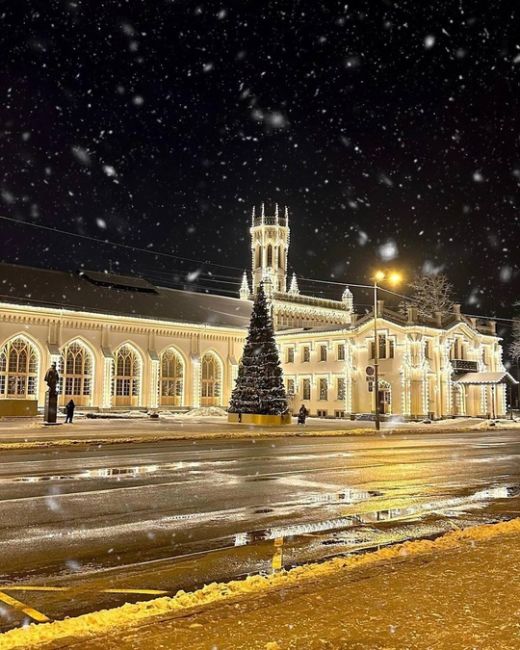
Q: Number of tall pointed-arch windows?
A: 5